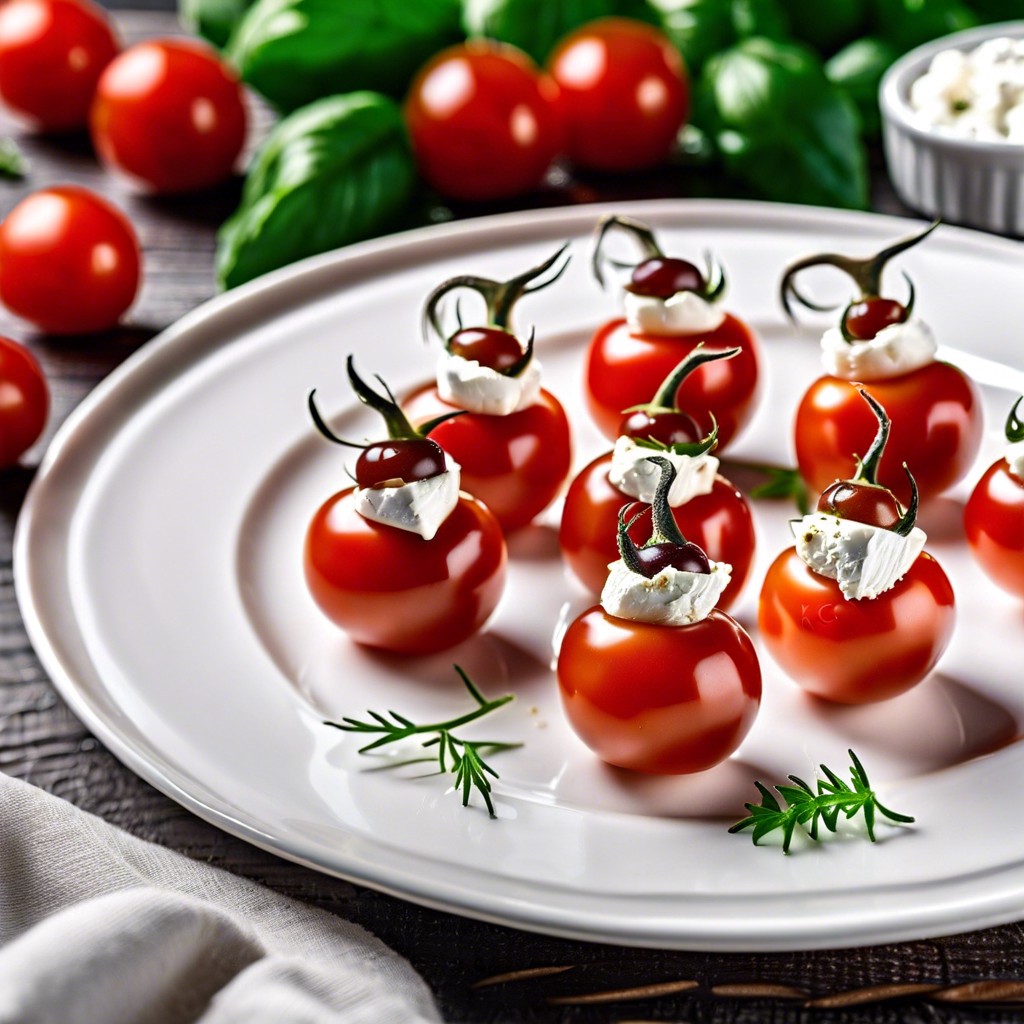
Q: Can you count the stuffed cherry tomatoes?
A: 8